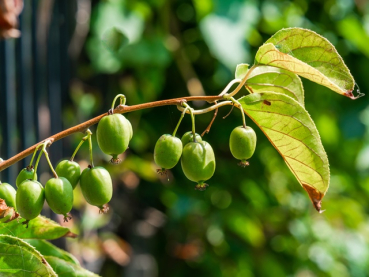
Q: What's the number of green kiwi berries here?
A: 11